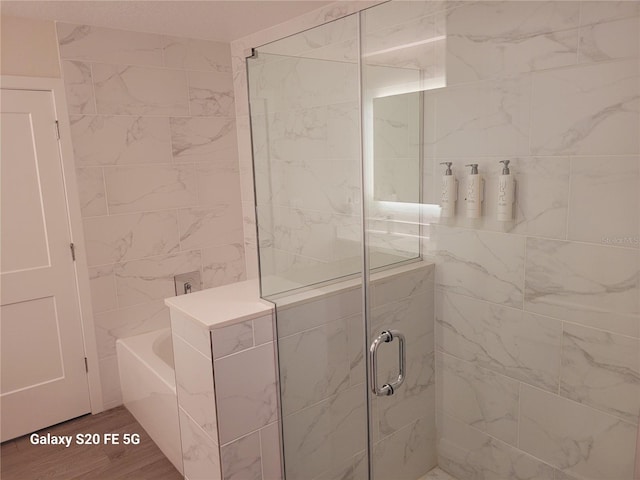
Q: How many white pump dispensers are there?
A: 3